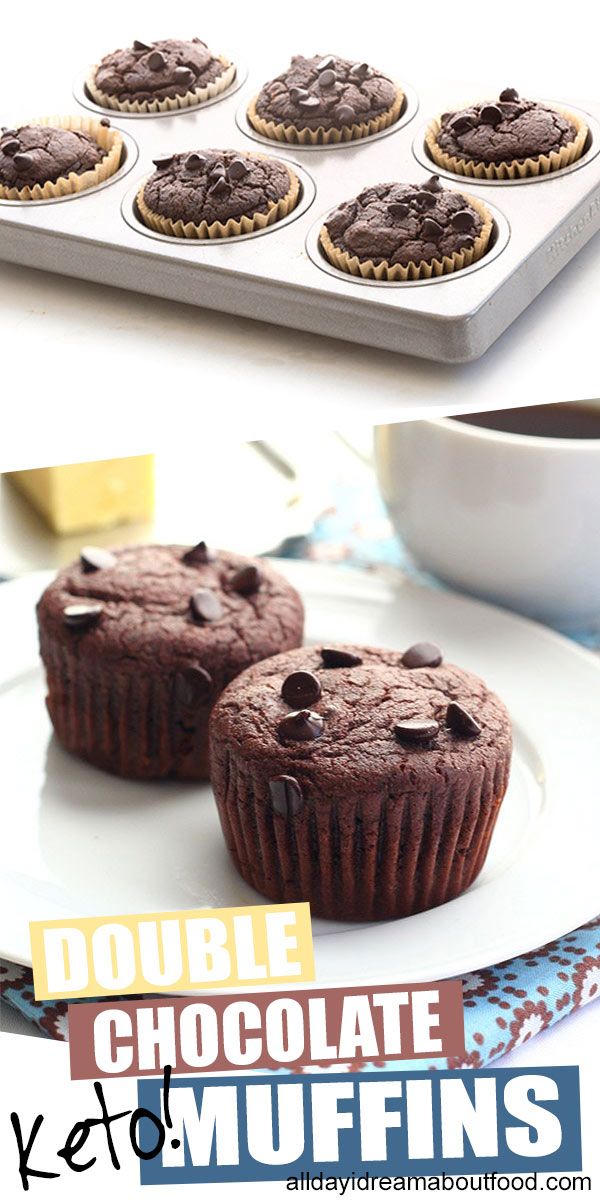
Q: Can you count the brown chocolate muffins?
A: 8